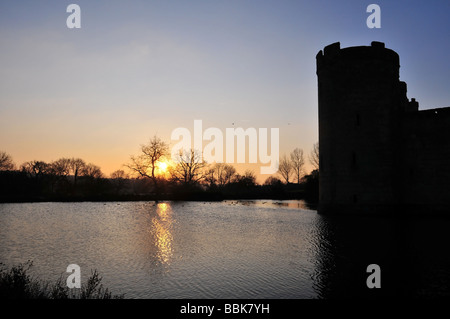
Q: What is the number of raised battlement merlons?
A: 3